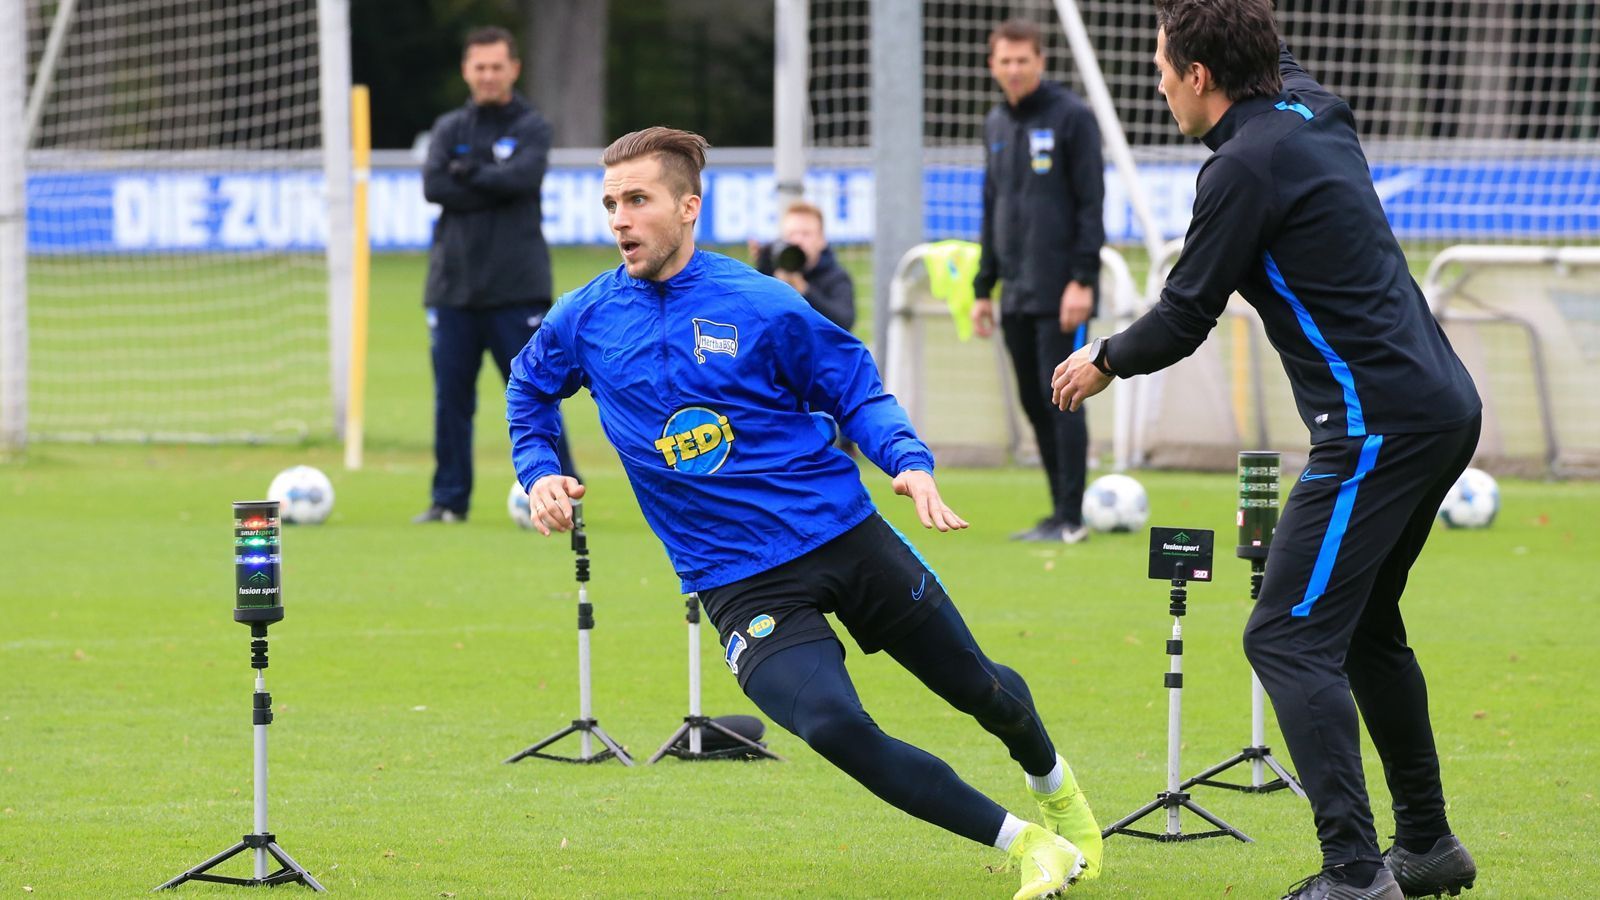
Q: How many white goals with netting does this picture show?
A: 2